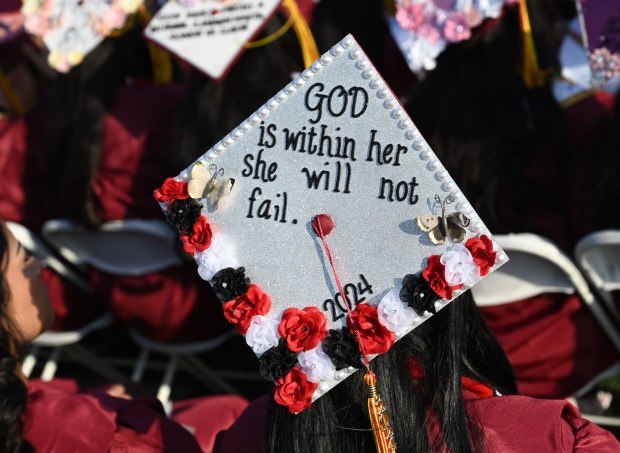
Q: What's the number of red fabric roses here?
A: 8